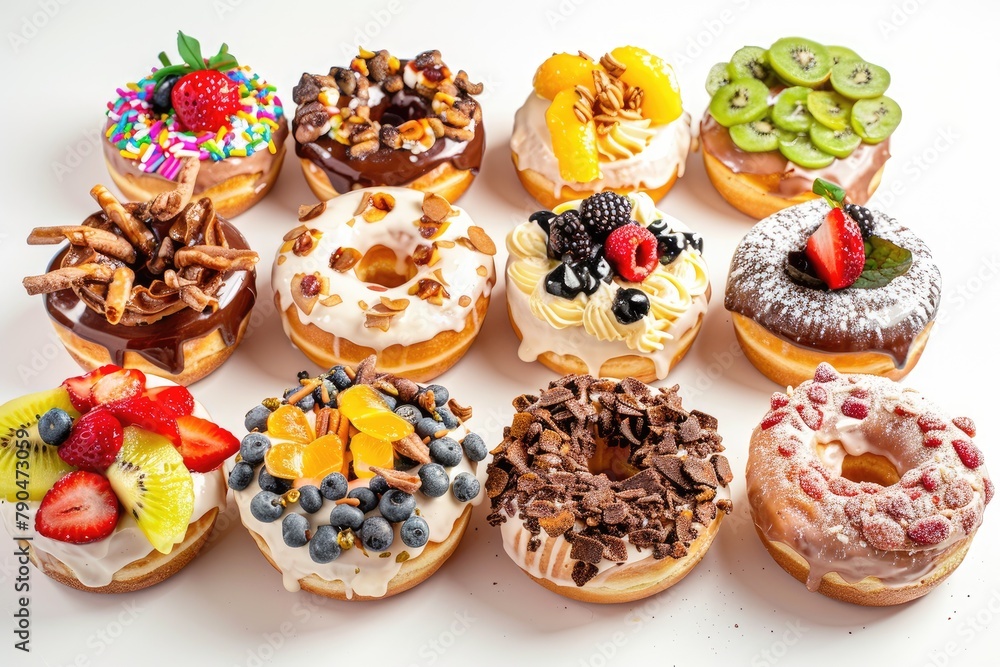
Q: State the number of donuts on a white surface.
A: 12